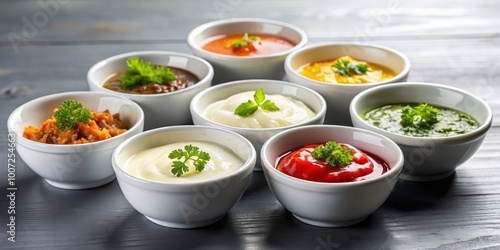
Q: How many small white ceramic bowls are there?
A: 8